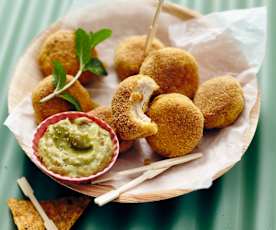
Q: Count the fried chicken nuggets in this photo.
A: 8